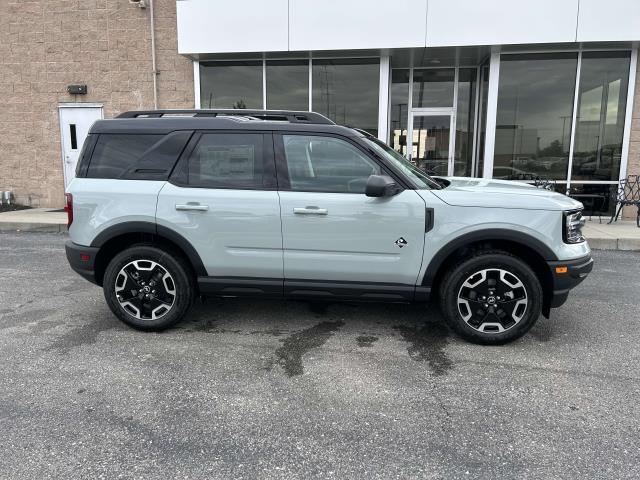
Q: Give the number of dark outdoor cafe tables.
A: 1